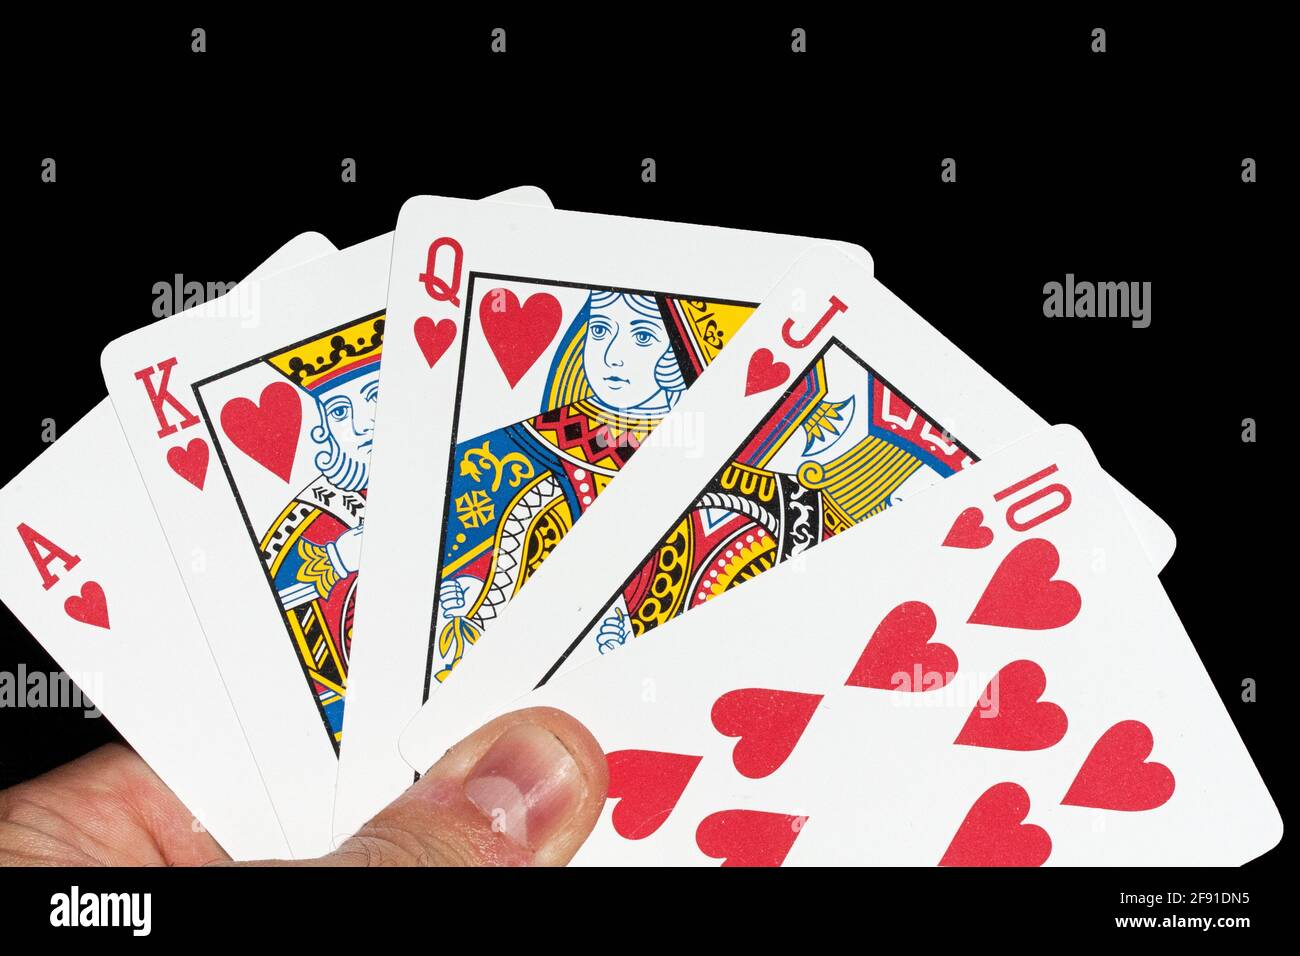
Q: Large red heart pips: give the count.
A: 10